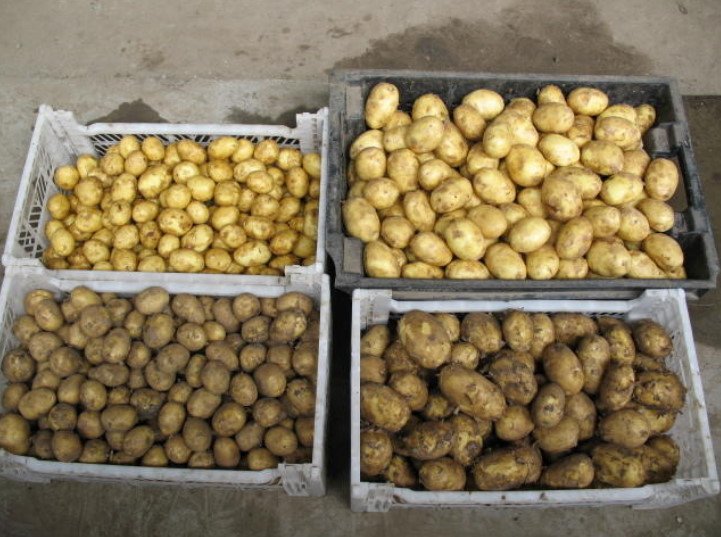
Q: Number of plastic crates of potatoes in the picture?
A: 4